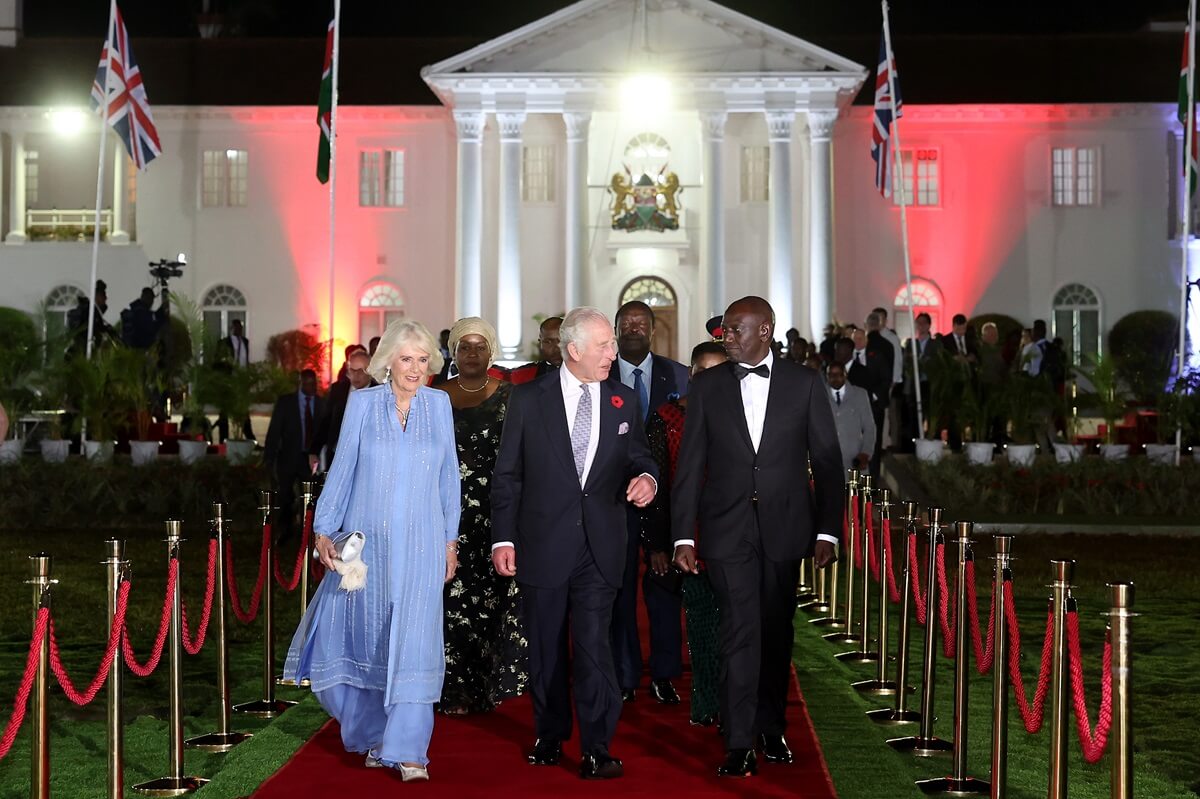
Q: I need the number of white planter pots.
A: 12